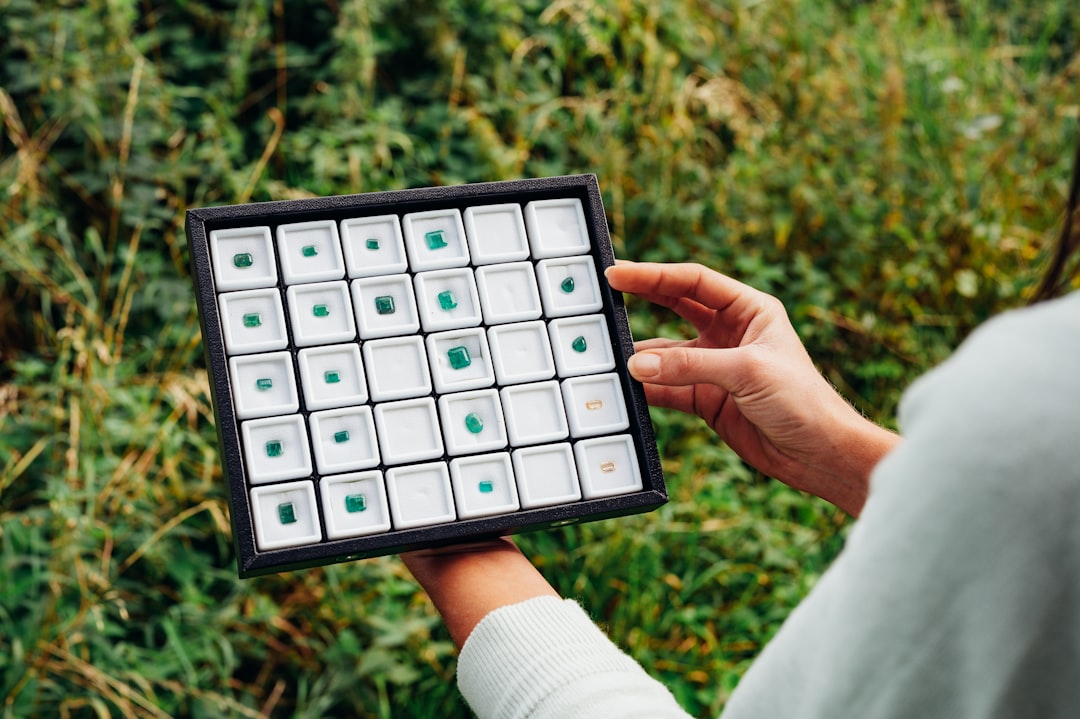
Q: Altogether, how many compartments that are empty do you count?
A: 9